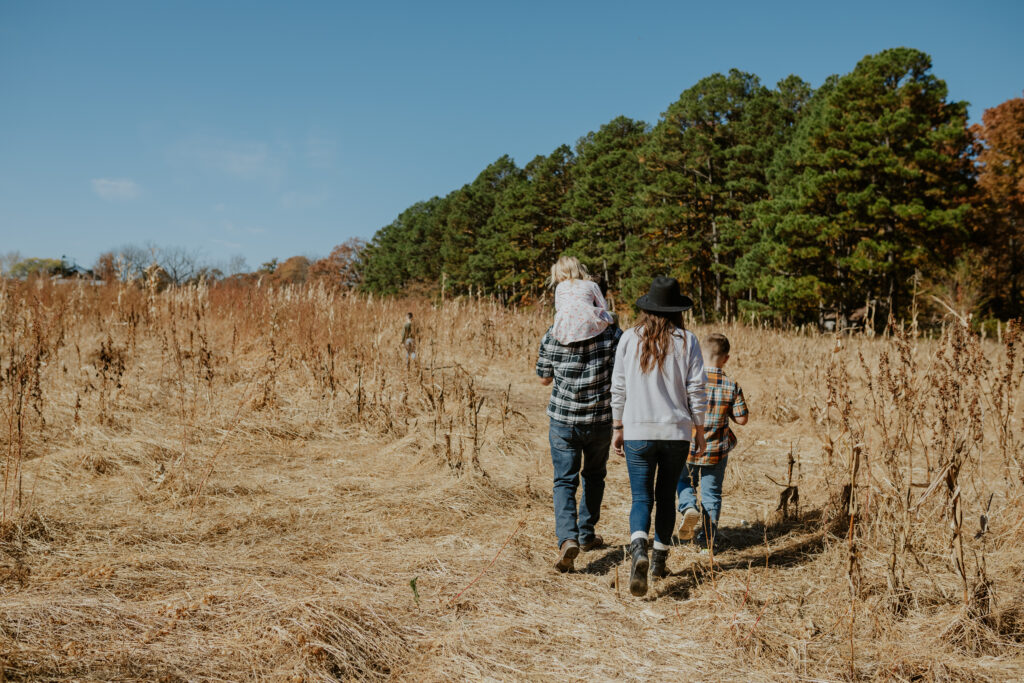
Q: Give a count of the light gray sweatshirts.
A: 1